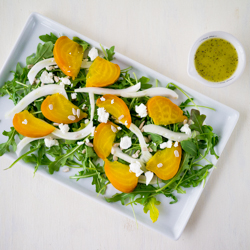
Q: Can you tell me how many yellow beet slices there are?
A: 9